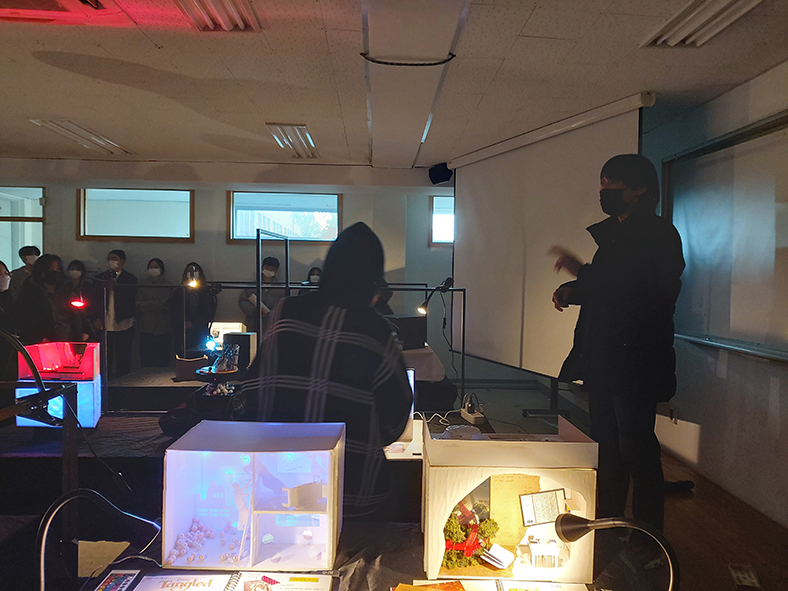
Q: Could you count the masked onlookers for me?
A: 9